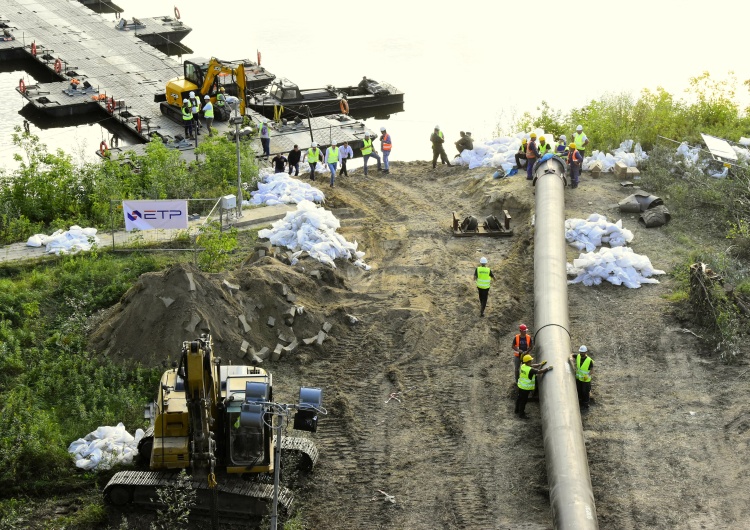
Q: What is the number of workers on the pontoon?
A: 5